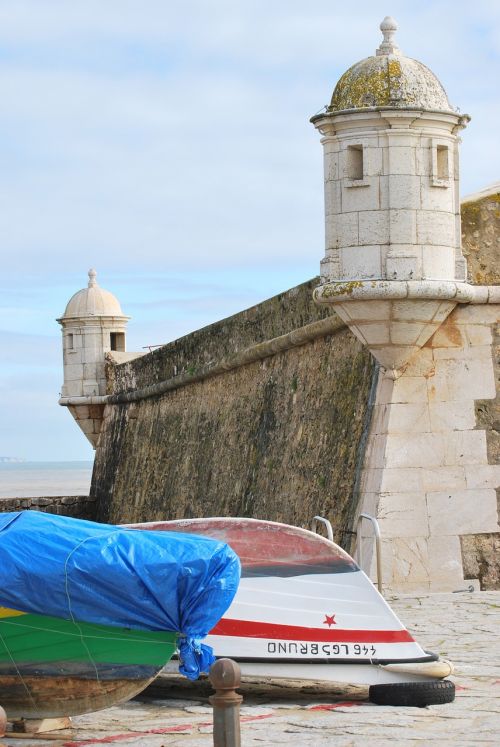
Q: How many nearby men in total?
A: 0